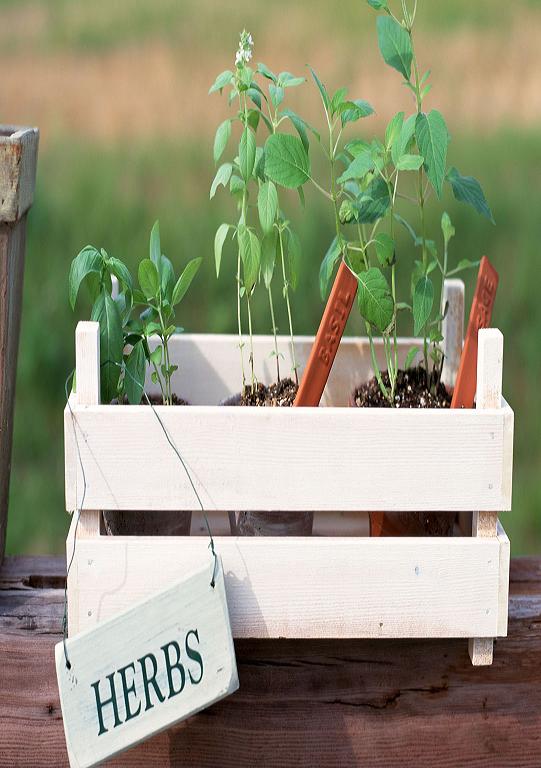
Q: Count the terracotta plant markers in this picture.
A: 2